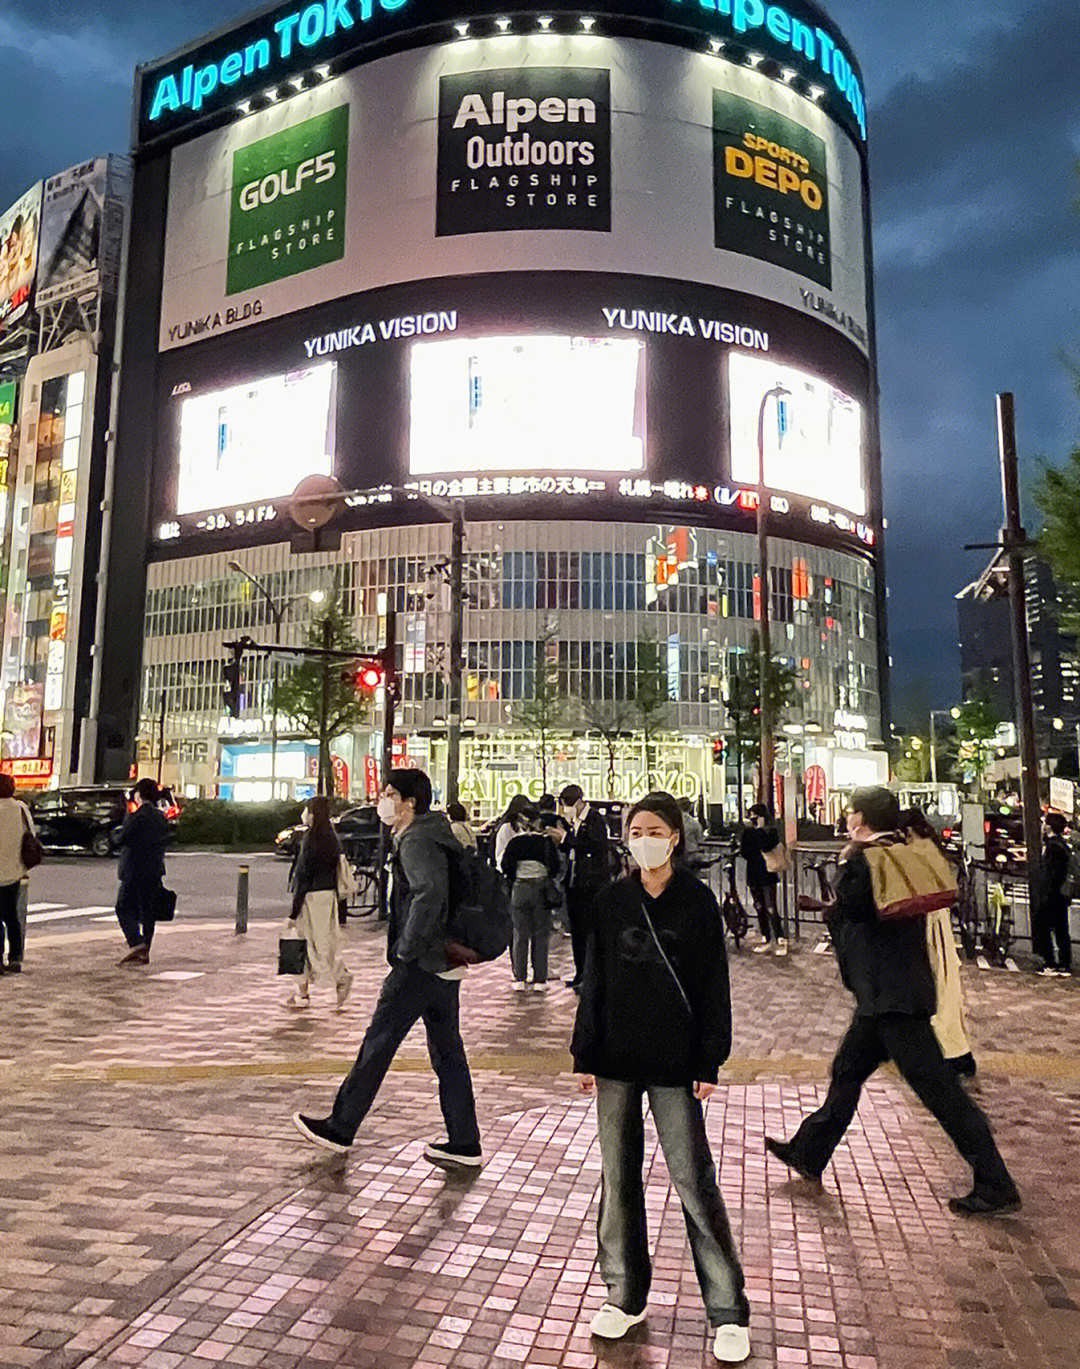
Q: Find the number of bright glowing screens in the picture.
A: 3